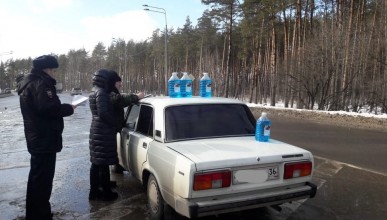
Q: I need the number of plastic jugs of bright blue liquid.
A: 4